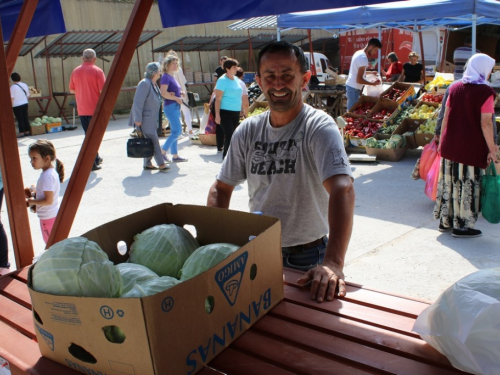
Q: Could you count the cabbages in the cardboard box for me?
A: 5